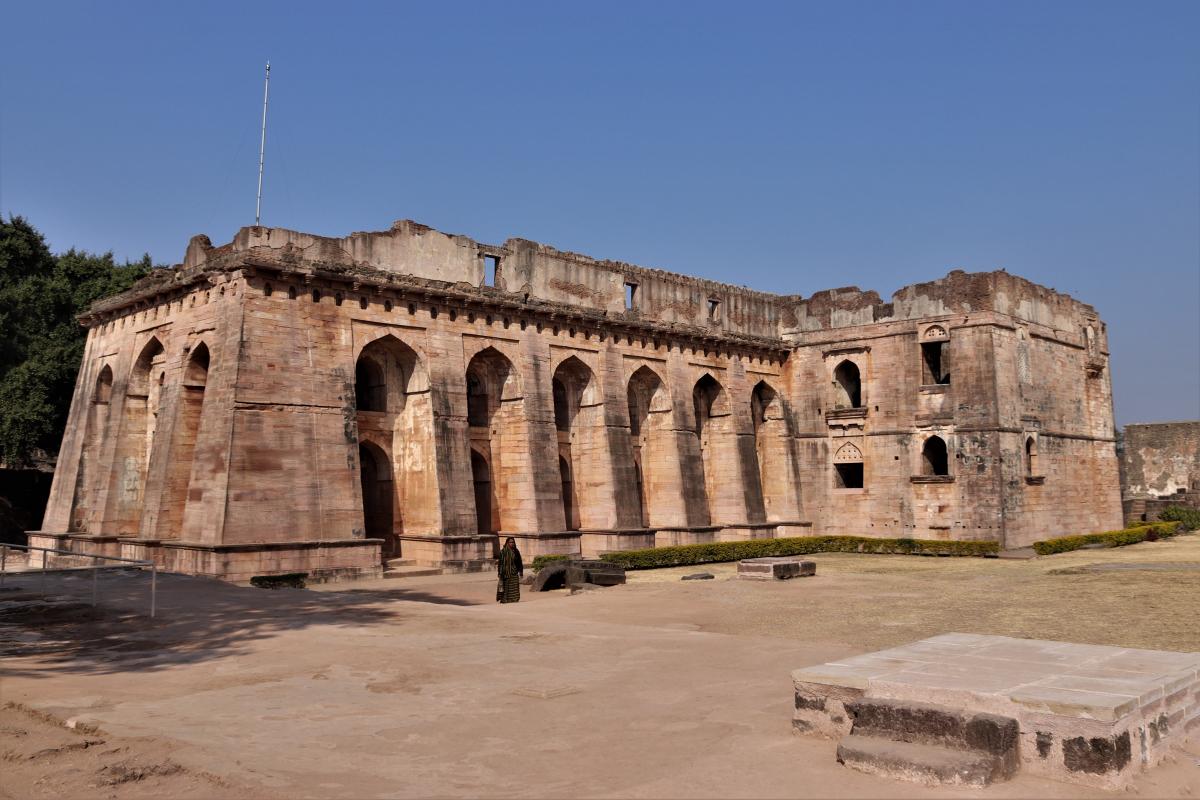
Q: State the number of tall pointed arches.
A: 9